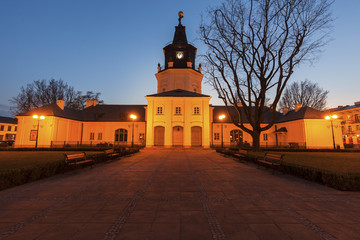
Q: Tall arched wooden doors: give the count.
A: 3